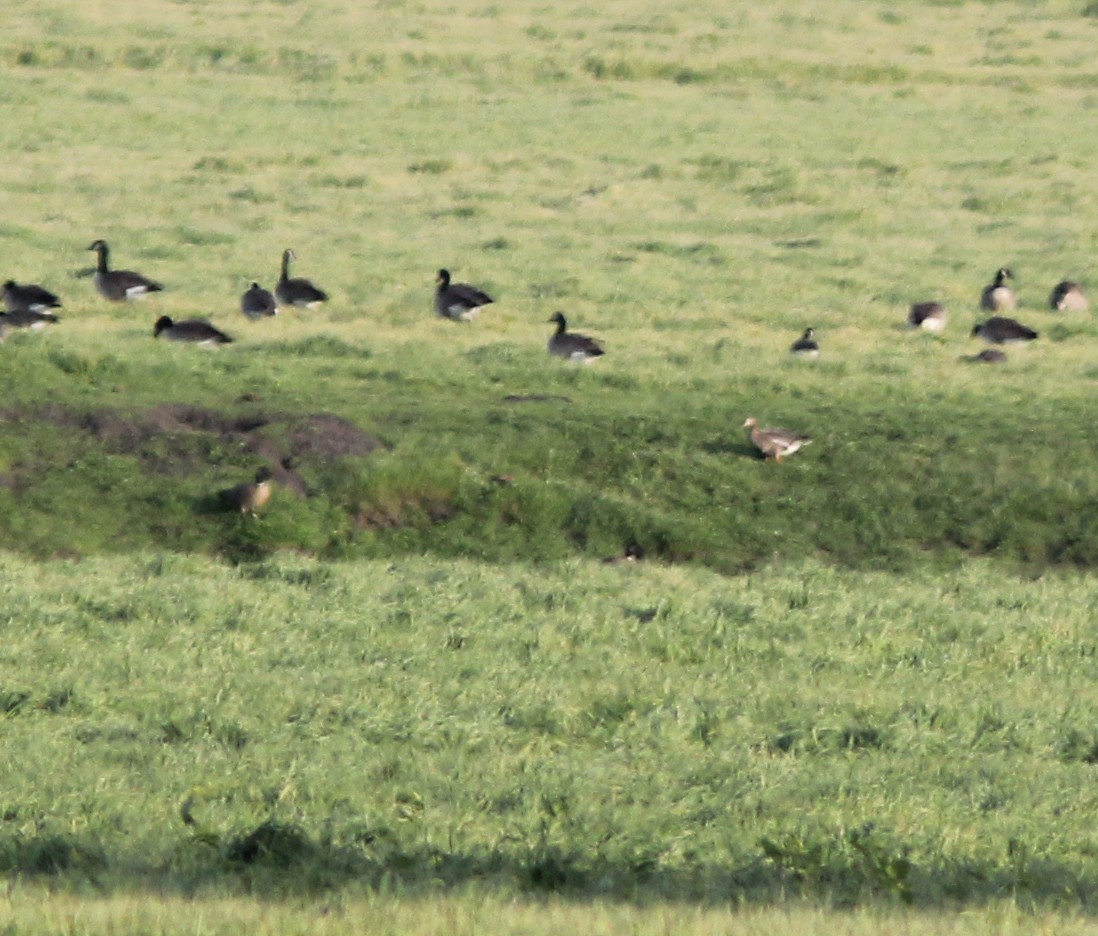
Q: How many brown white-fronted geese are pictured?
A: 1